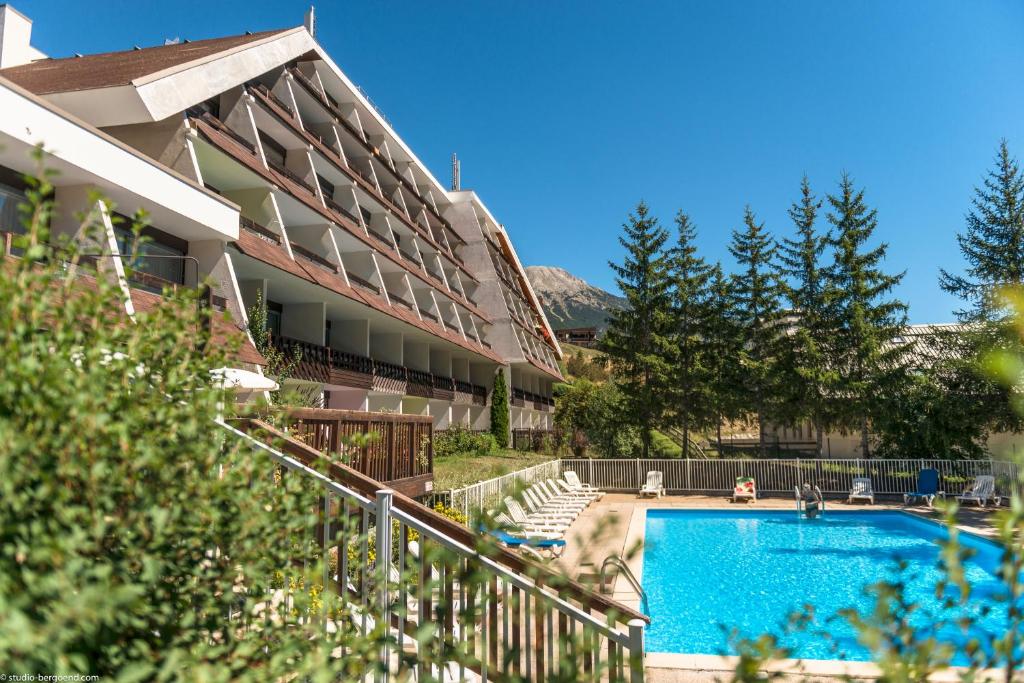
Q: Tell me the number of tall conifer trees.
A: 7